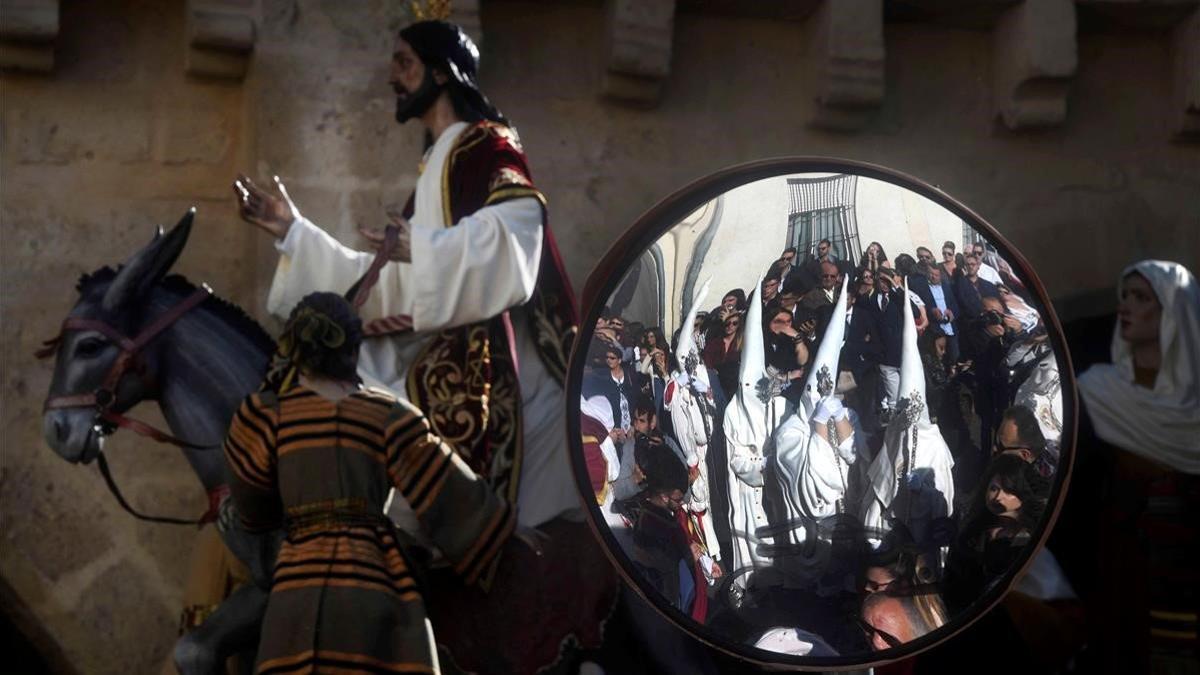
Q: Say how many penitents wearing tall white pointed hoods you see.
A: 4